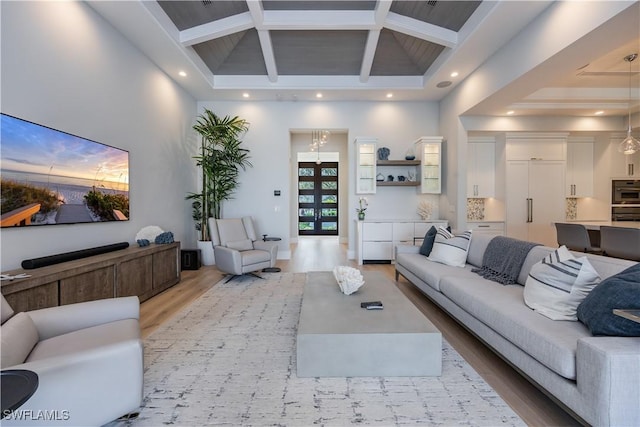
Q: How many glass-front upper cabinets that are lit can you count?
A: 2